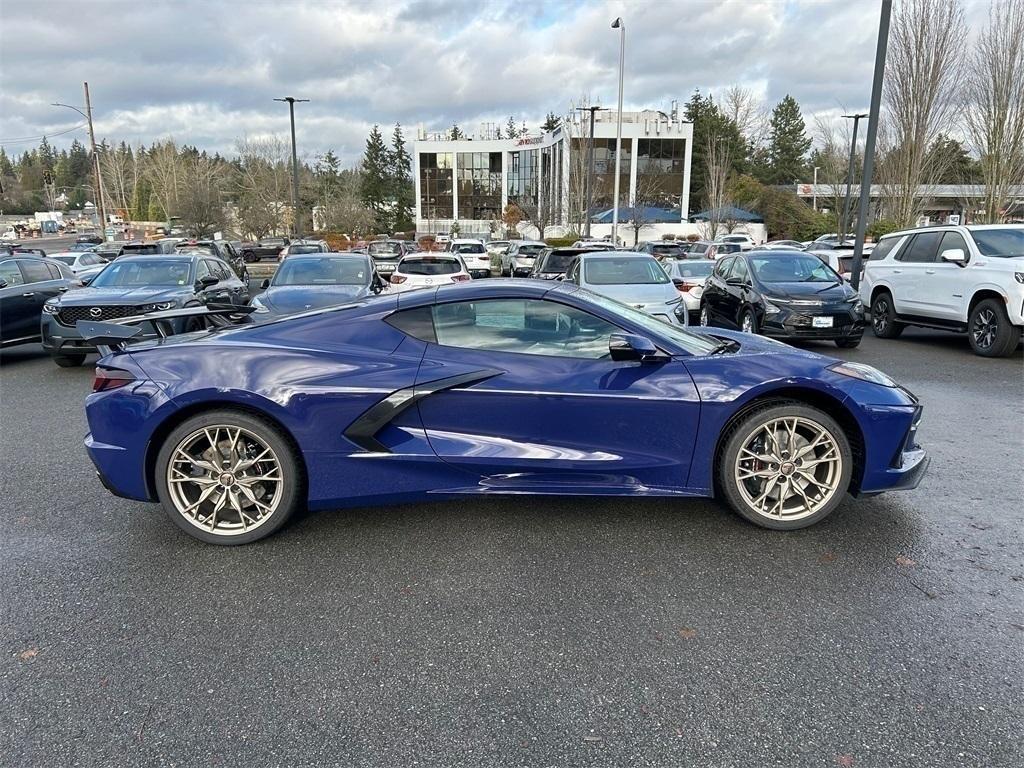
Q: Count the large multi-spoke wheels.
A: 2